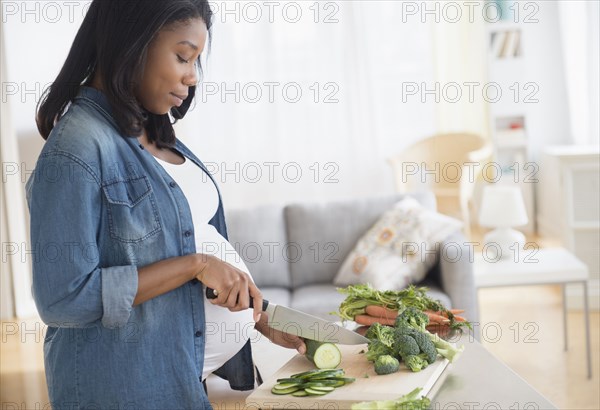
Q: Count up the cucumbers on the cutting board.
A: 1